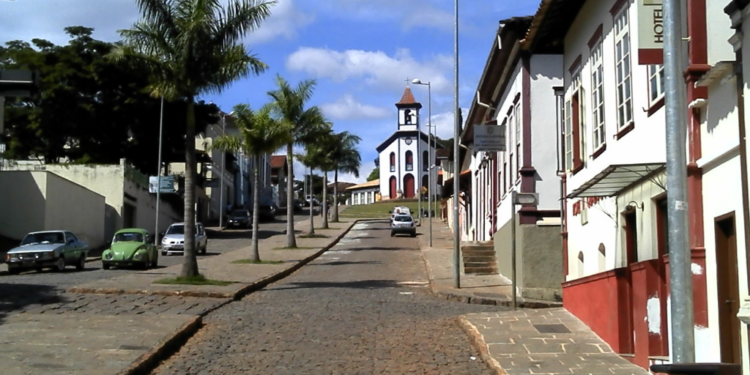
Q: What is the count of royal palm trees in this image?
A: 6